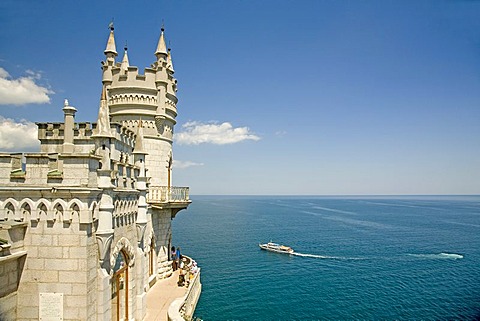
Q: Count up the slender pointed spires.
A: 6